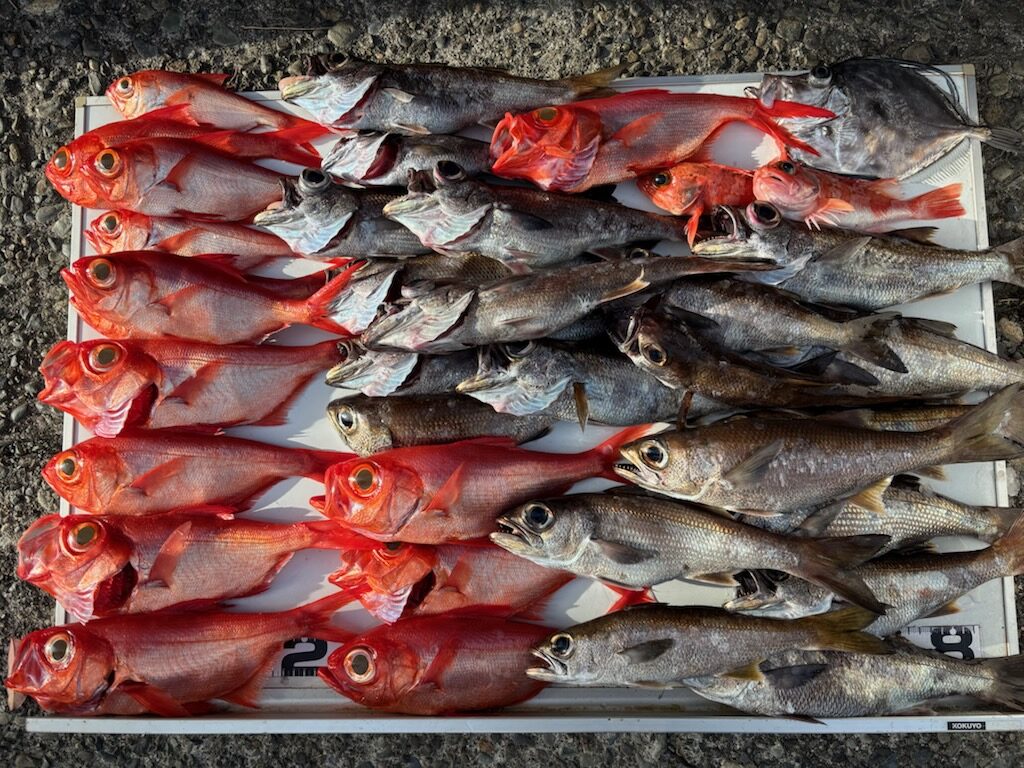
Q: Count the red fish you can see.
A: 15